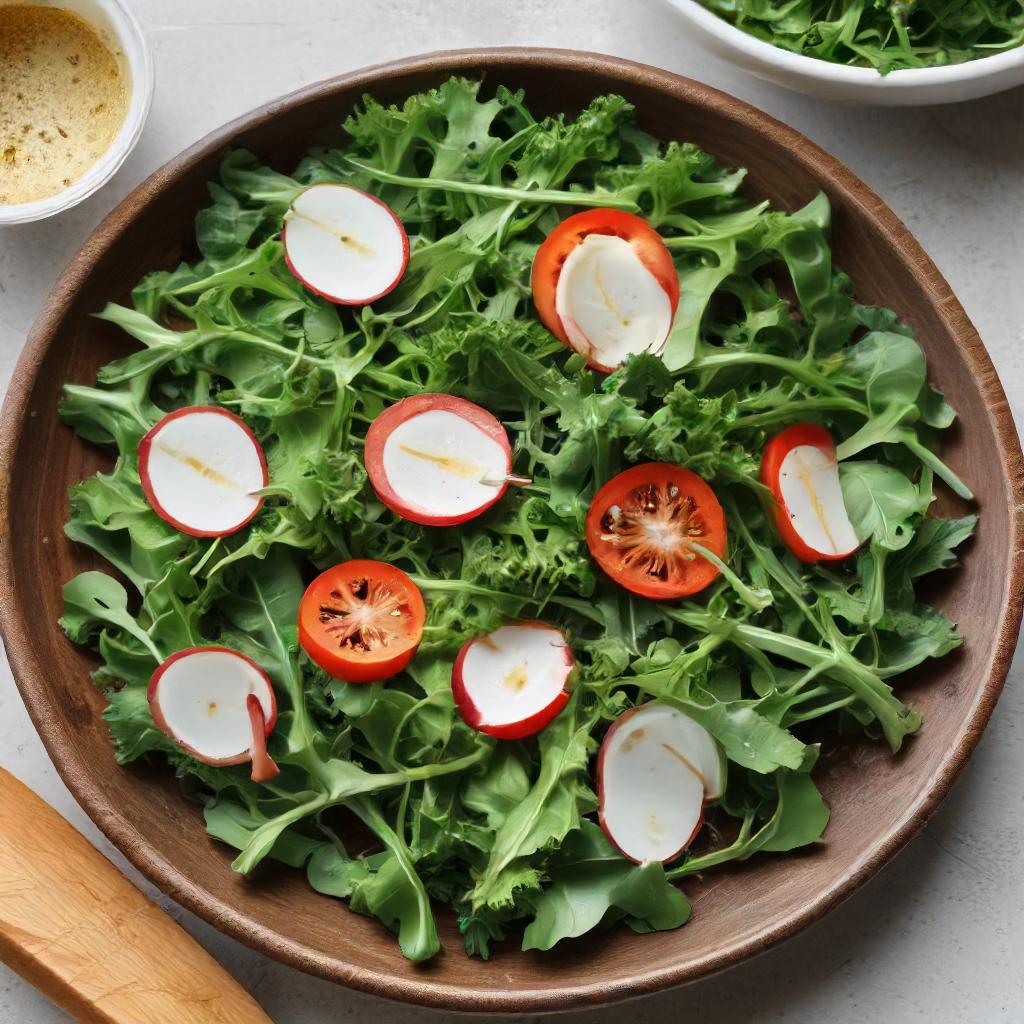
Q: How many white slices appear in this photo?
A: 8